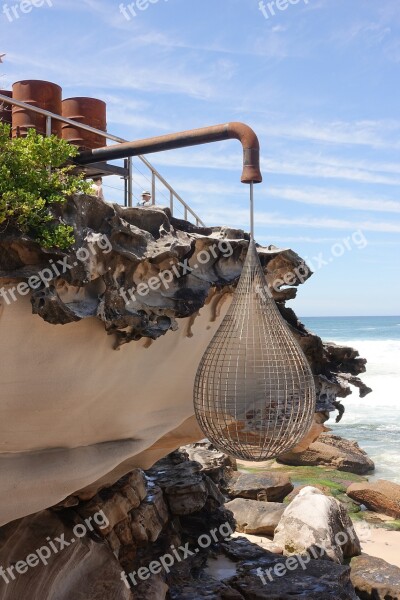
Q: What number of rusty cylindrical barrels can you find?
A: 3